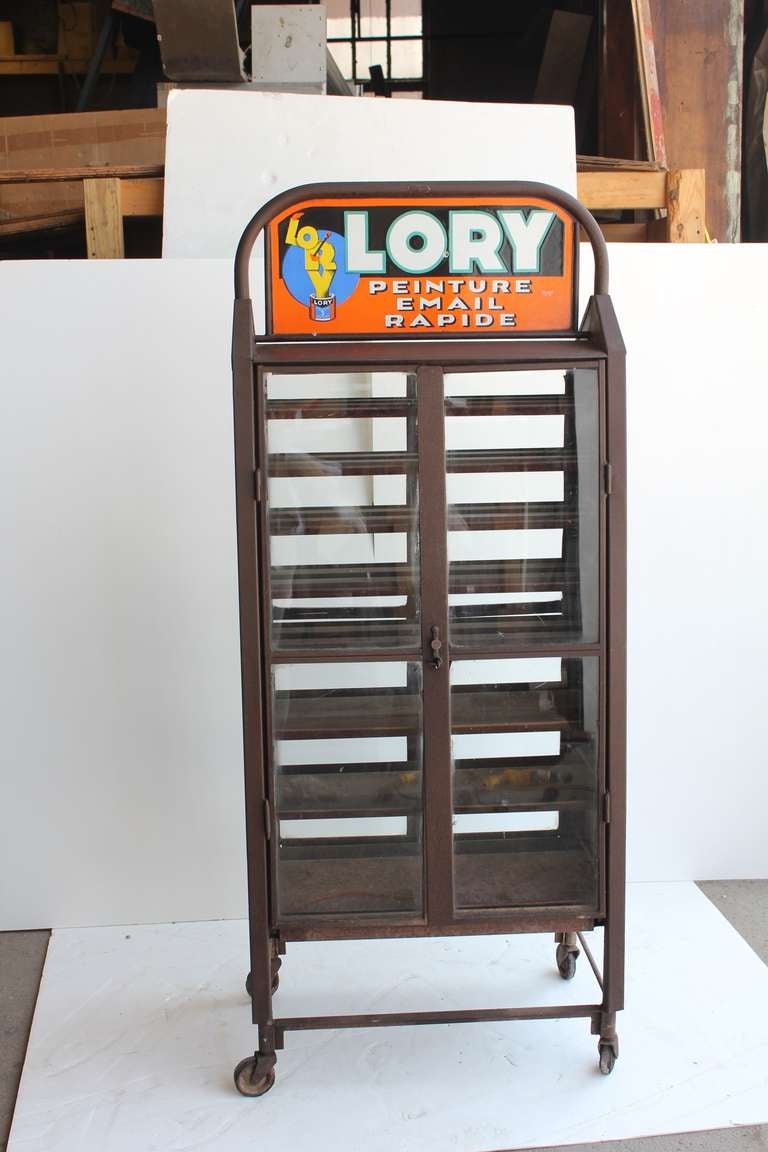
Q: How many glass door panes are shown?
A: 4